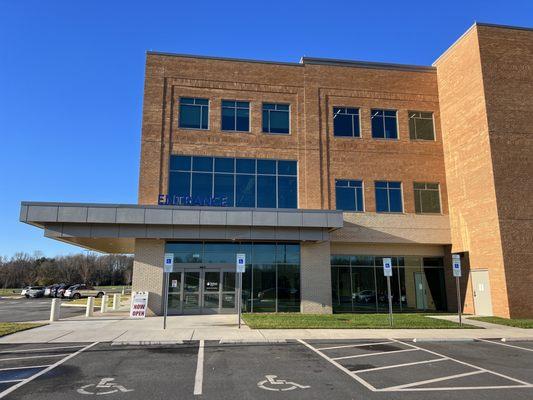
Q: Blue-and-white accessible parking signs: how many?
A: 4